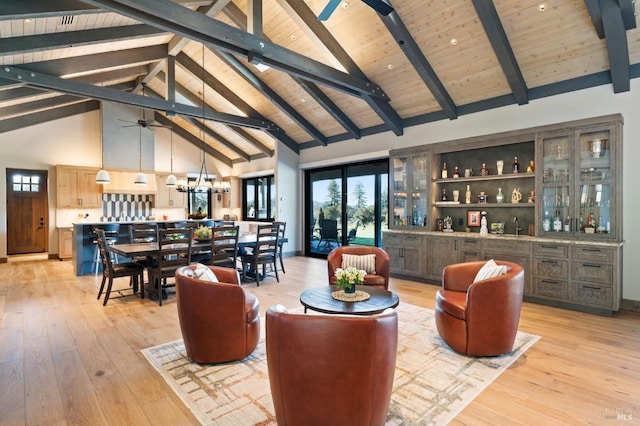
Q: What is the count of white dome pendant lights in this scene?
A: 3